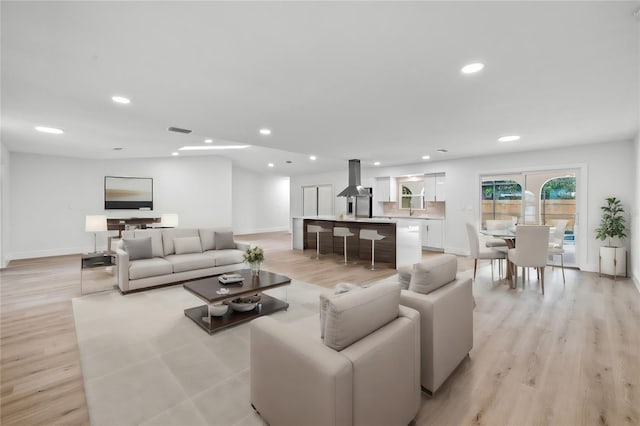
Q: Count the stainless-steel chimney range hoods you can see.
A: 1